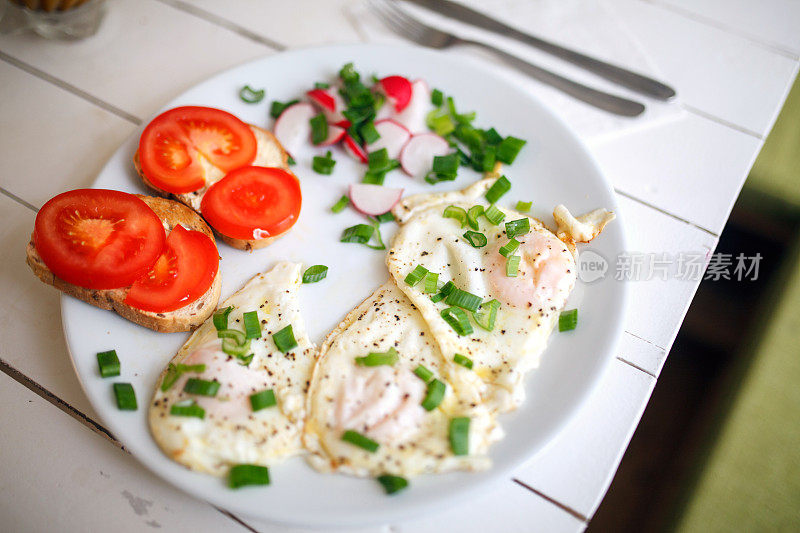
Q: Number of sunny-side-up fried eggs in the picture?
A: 3